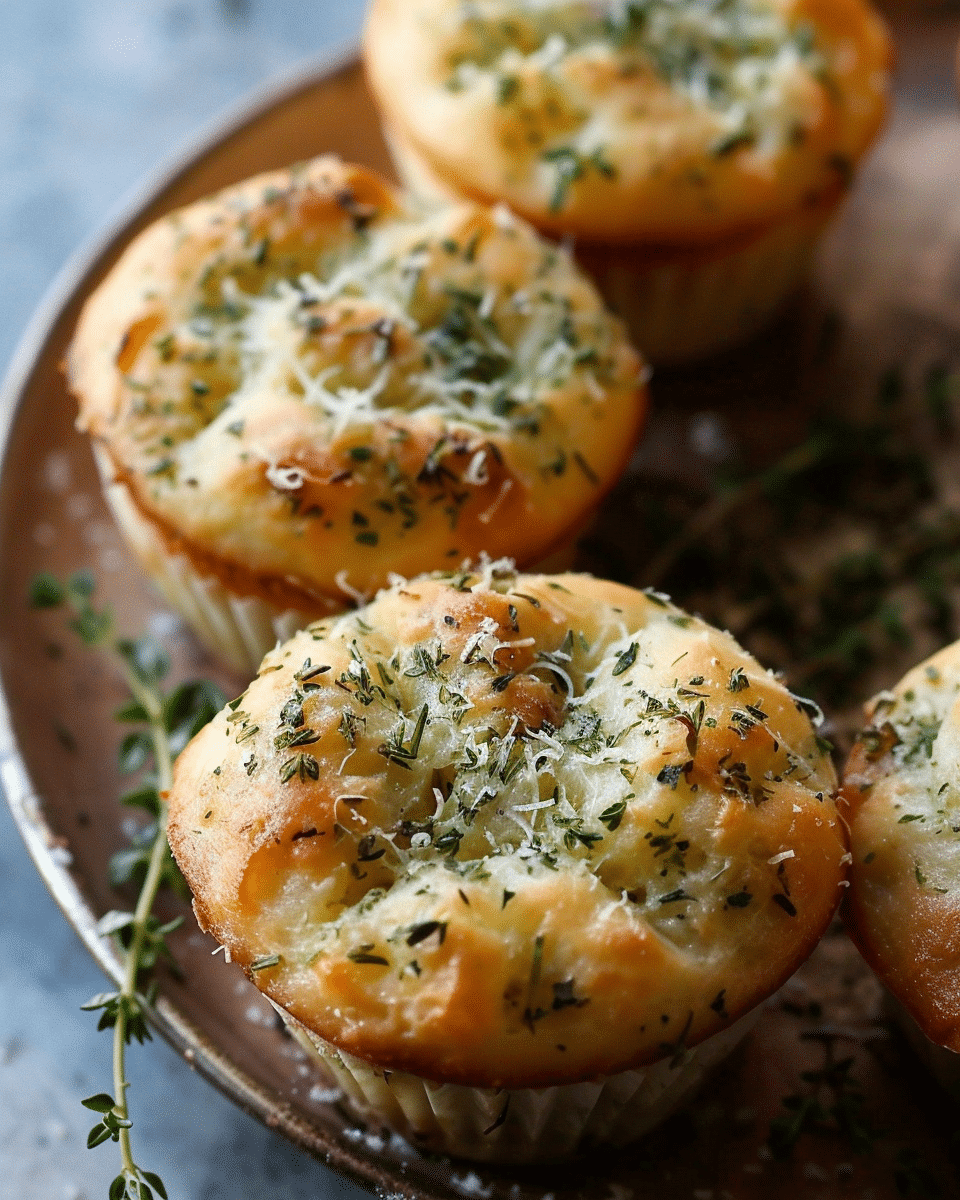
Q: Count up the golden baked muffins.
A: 4